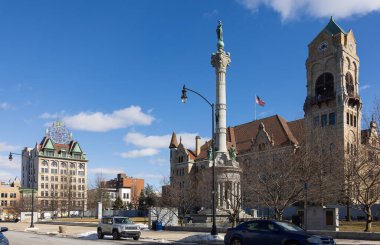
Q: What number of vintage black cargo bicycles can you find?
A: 0